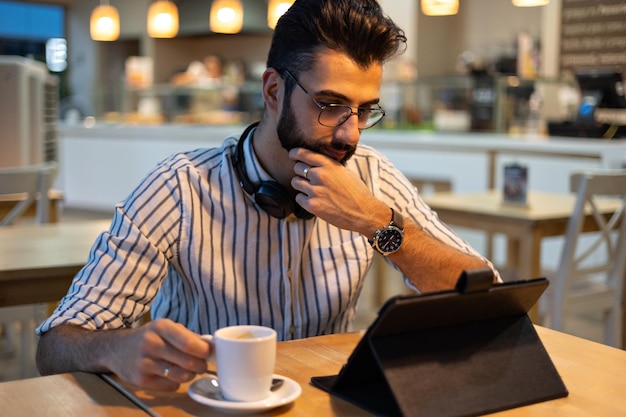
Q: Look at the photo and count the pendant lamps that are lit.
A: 6